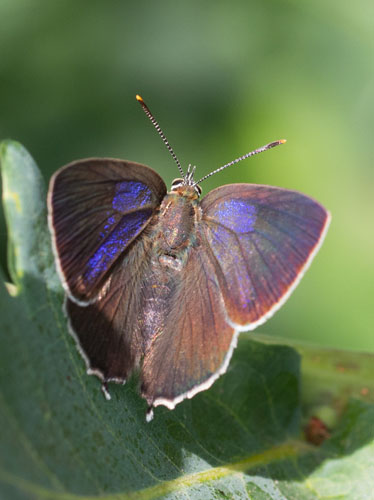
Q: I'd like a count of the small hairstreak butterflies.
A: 1